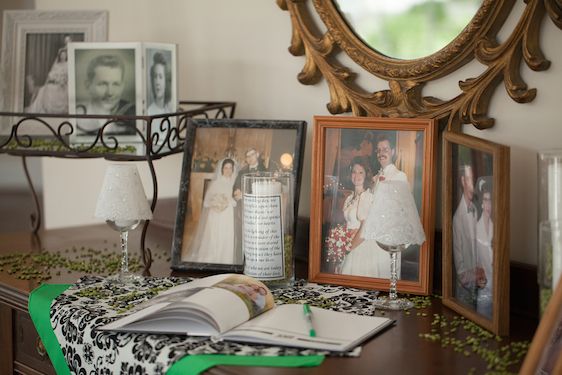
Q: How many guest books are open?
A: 1